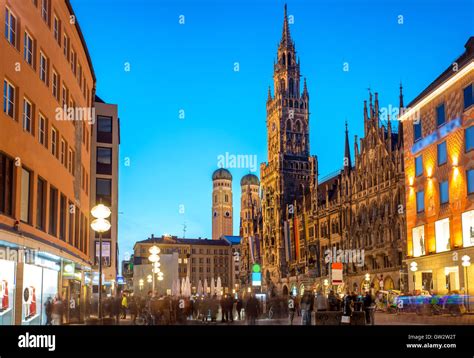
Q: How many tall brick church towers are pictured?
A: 2